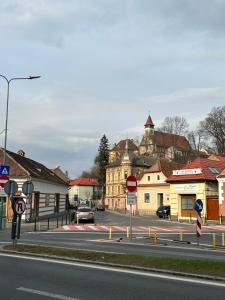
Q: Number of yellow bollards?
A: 7